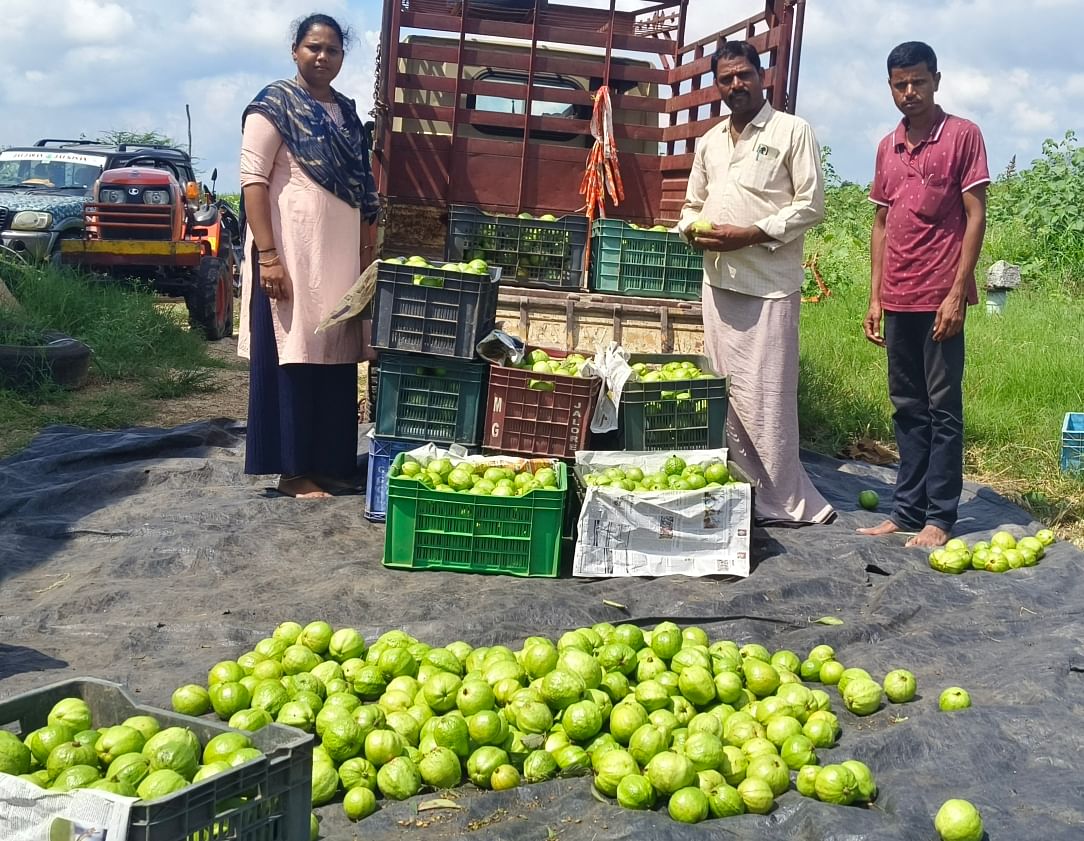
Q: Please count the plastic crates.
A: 11